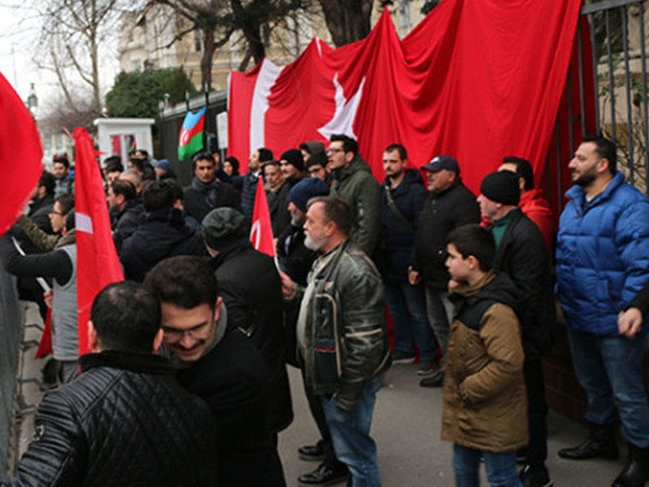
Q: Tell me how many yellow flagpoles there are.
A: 0